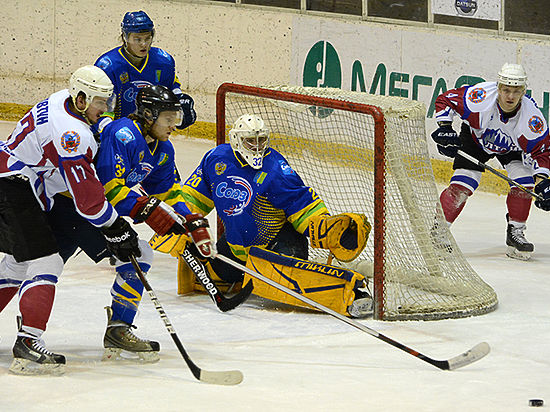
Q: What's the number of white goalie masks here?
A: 1